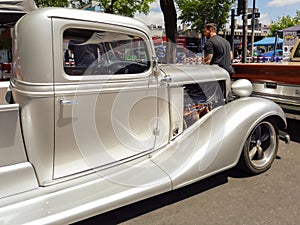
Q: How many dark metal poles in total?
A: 3